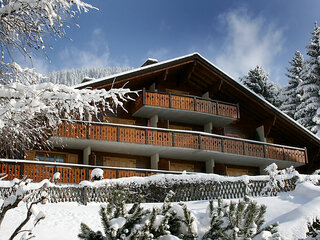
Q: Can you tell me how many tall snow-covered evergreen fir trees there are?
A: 3